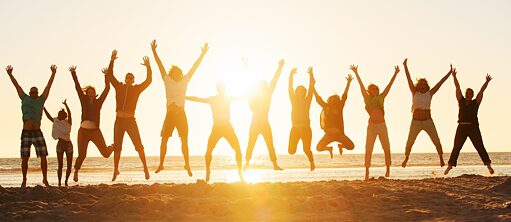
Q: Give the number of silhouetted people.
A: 12